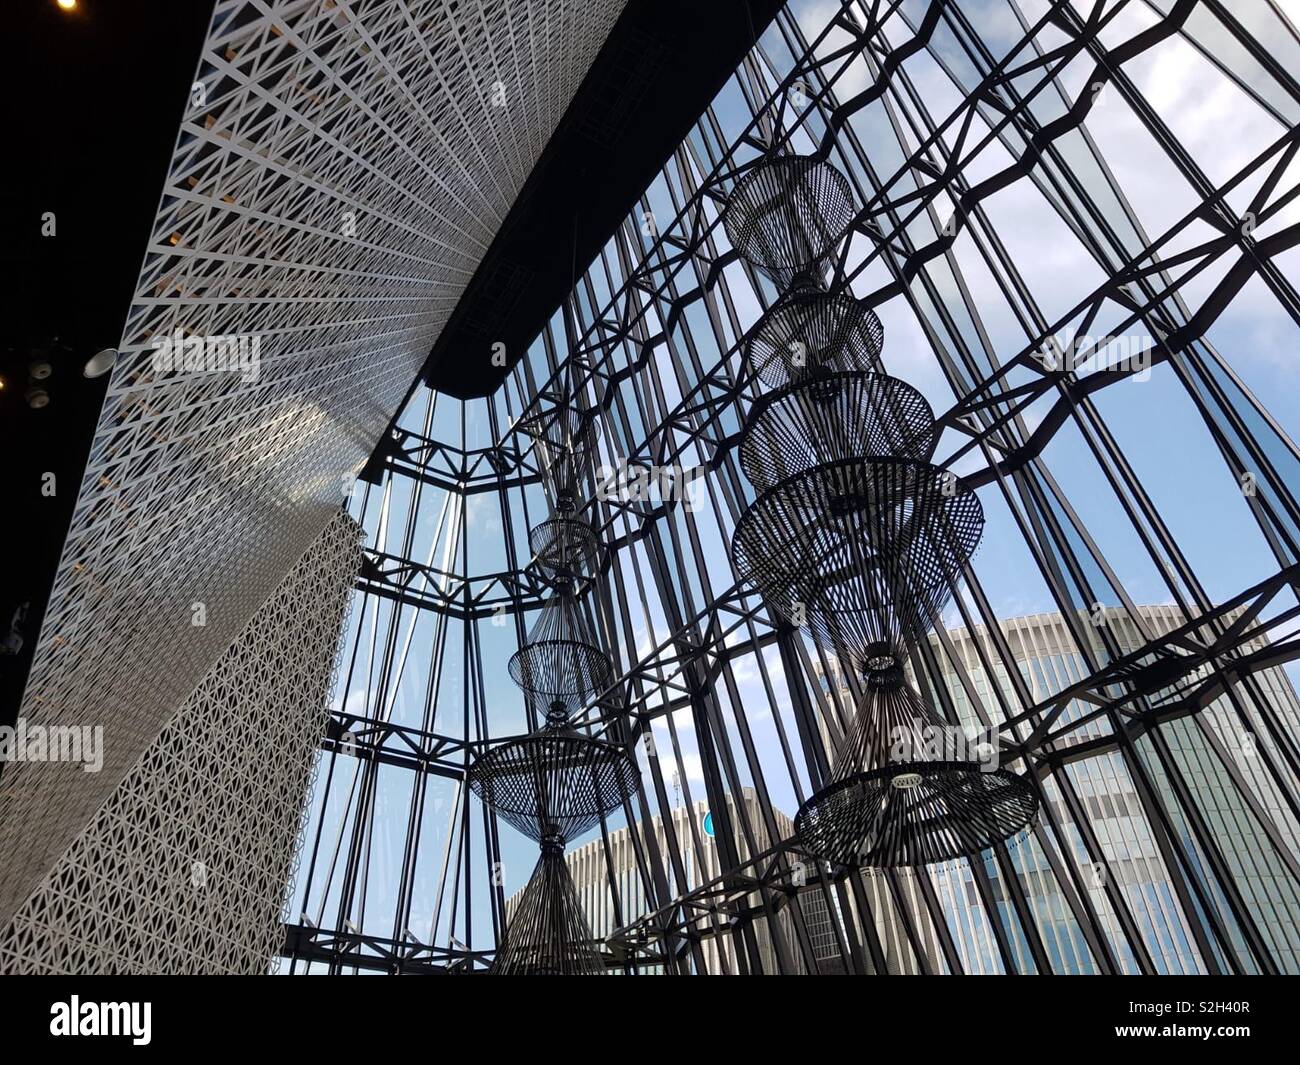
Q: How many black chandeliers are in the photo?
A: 2